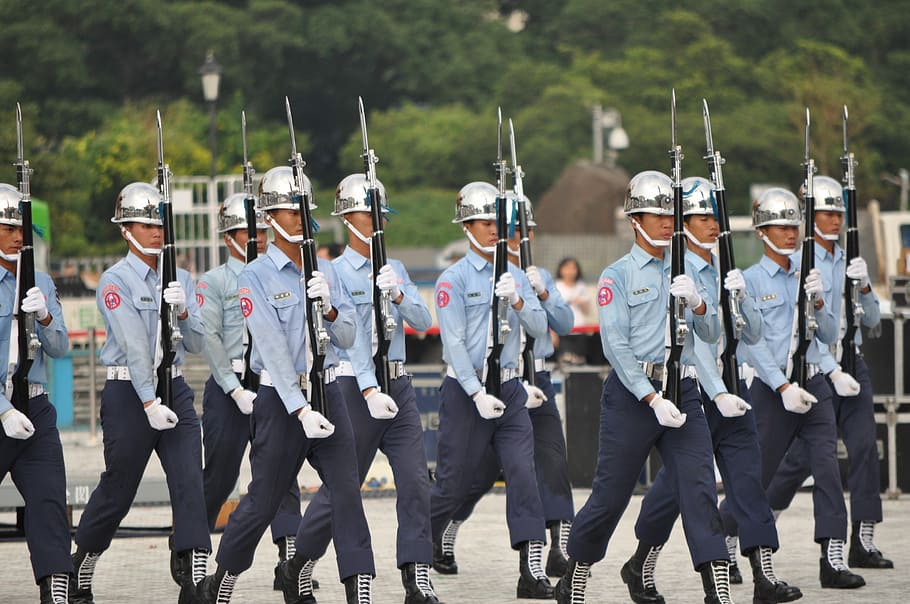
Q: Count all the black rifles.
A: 11